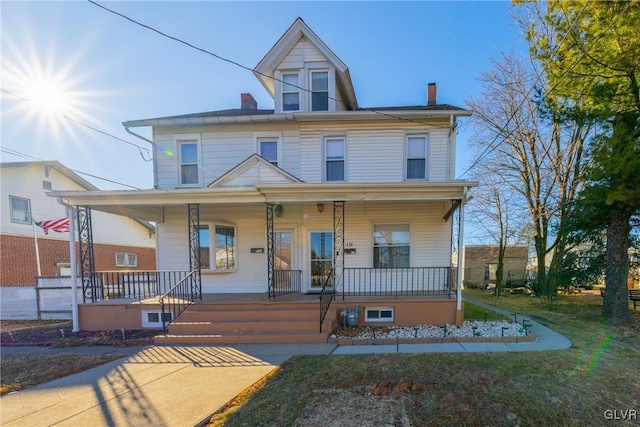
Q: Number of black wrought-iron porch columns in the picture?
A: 5